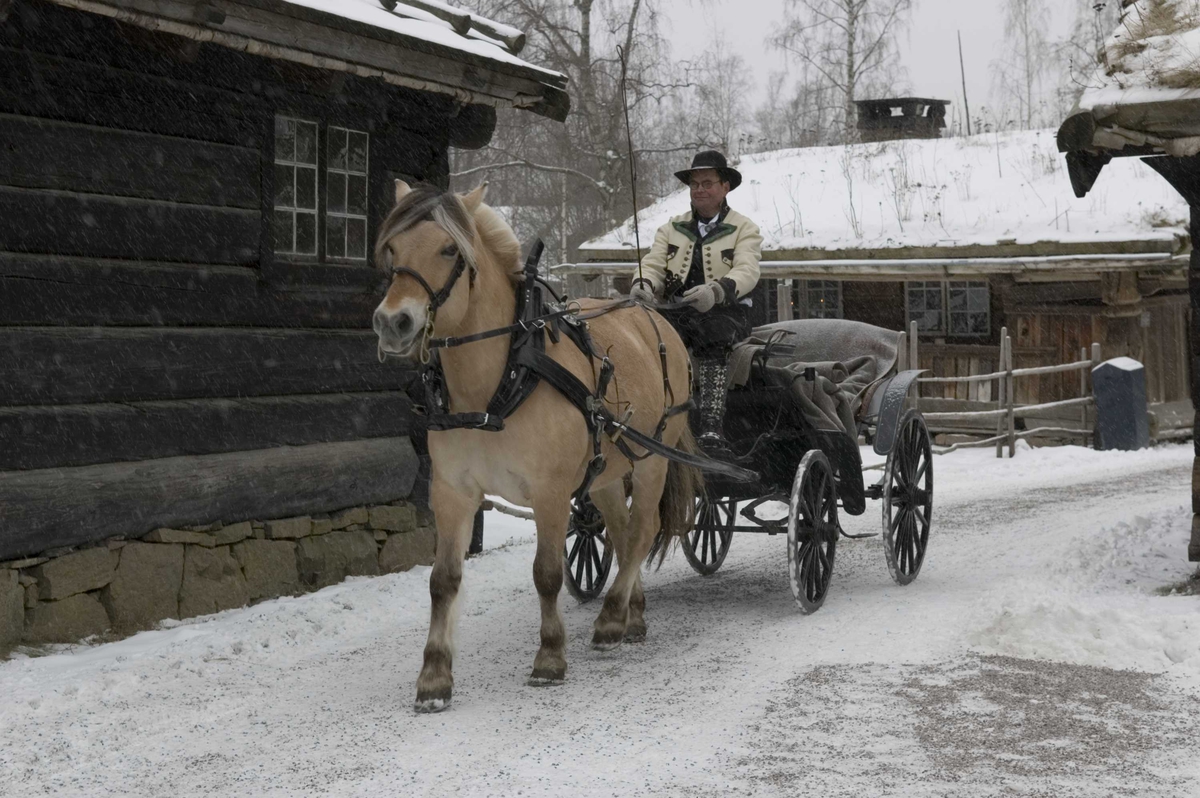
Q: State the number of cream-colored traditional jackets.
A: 1